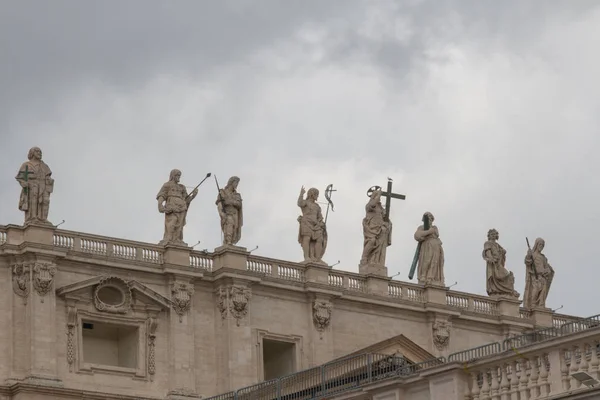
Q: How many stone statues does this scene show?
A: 8